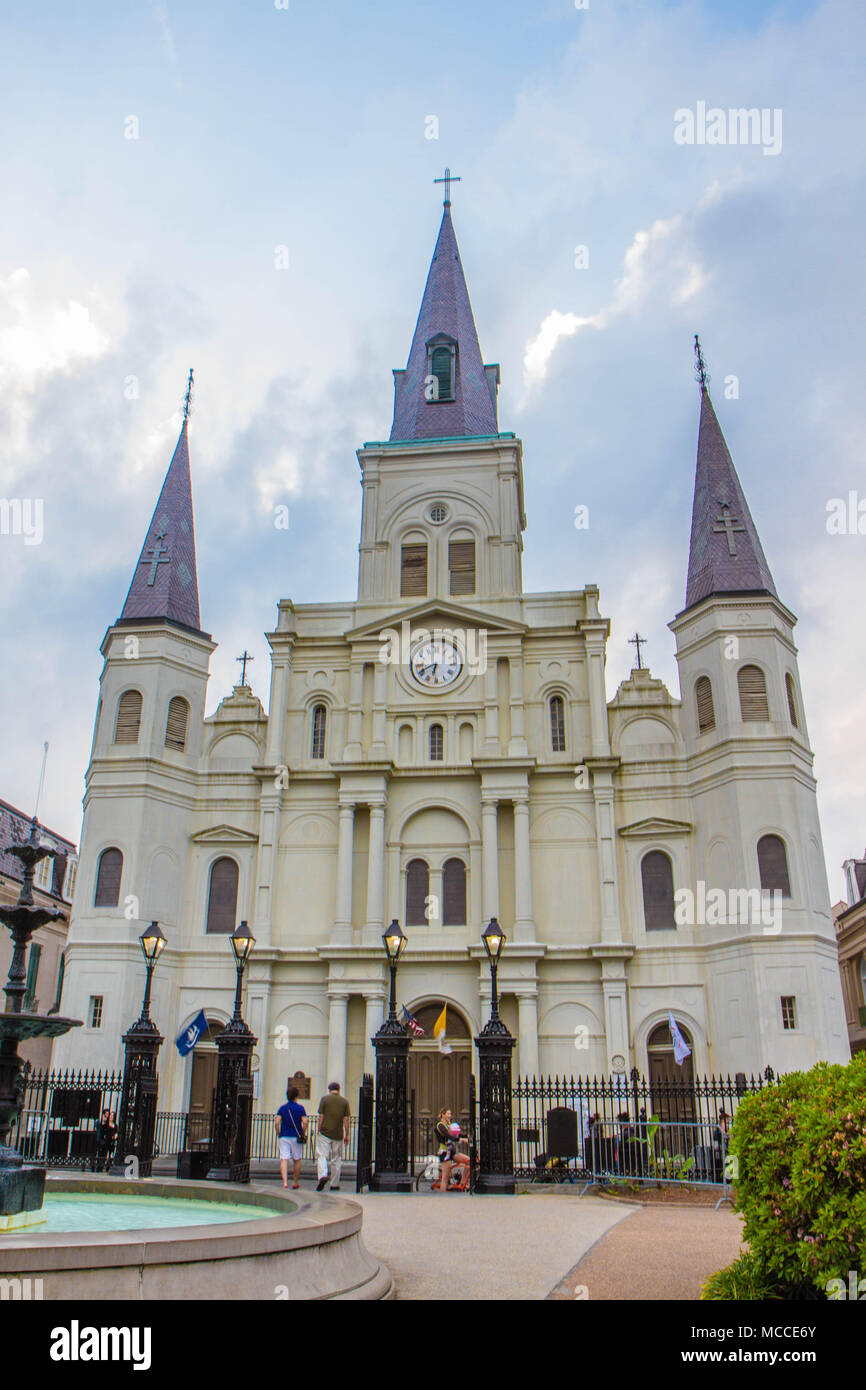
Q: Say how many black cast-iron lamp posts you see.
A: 4